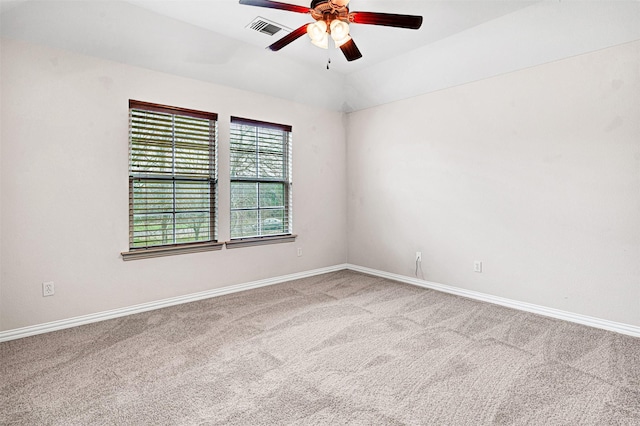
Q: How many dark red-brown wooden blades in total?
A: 4